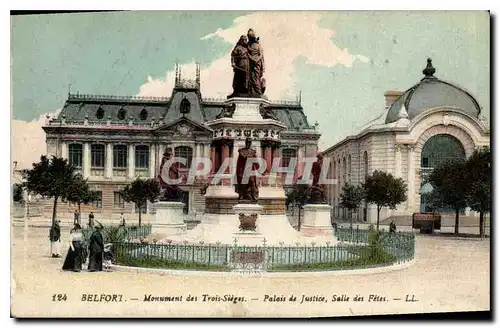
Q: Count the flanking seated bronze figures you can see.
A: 2